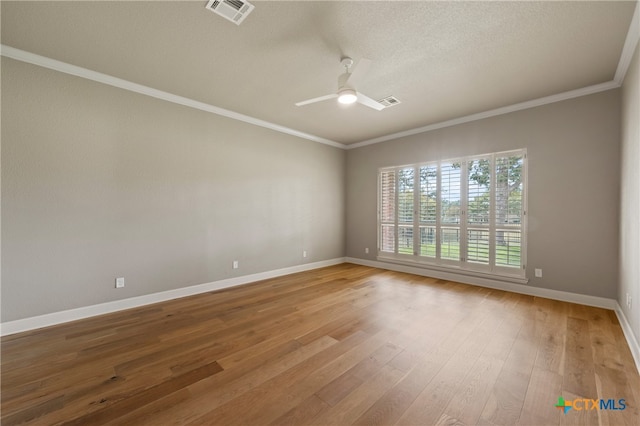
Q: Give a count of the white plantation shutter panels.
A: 6